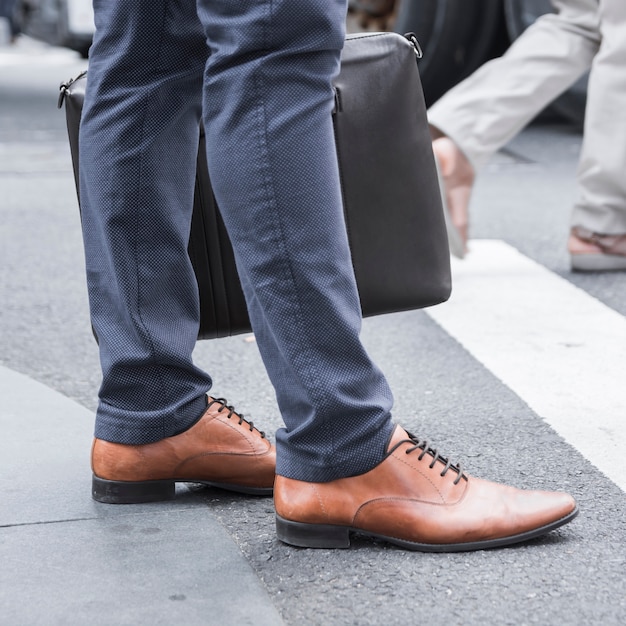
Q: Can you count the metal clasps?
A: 2